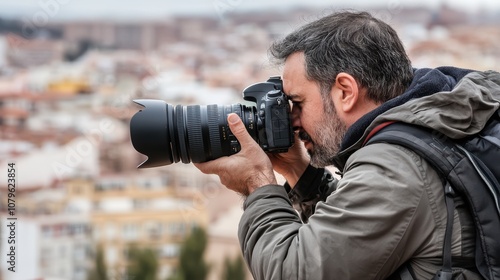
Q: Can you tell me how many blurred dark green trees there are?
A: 4